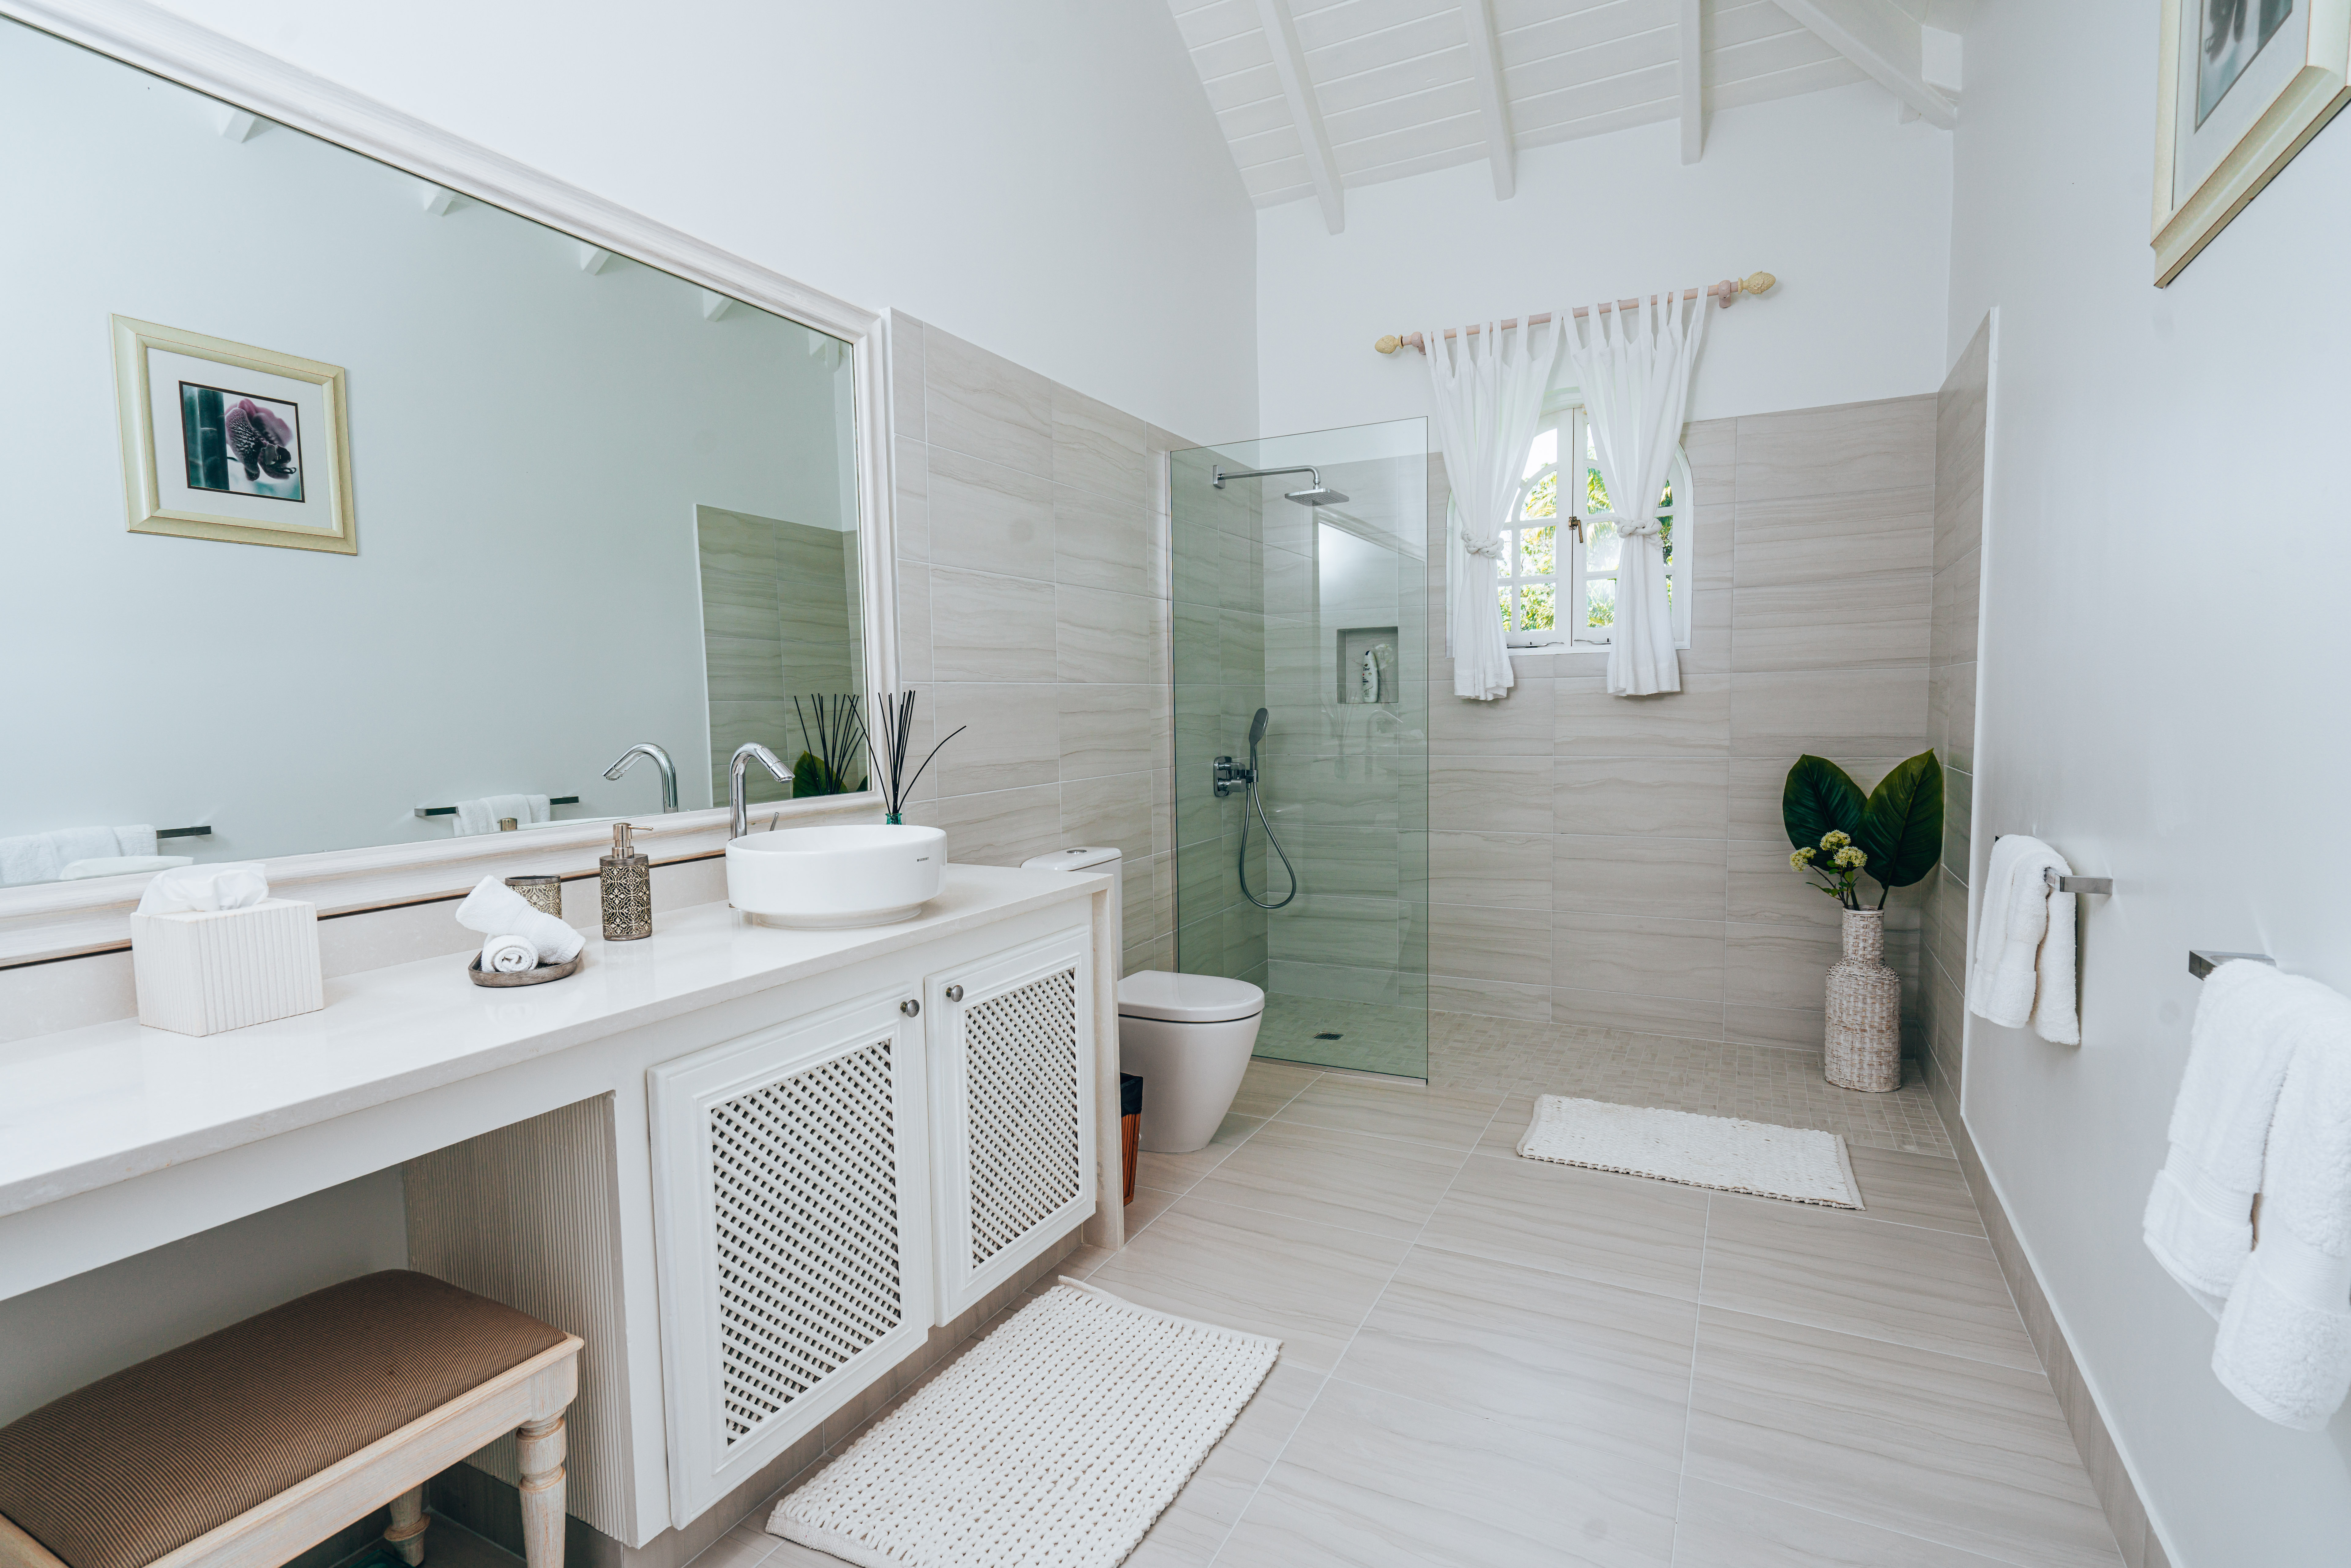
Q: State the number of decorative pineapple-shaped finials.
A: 2